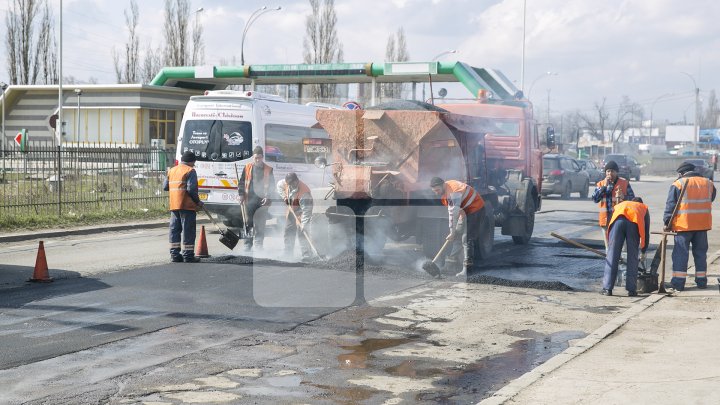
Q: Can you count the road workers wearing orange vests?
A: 7